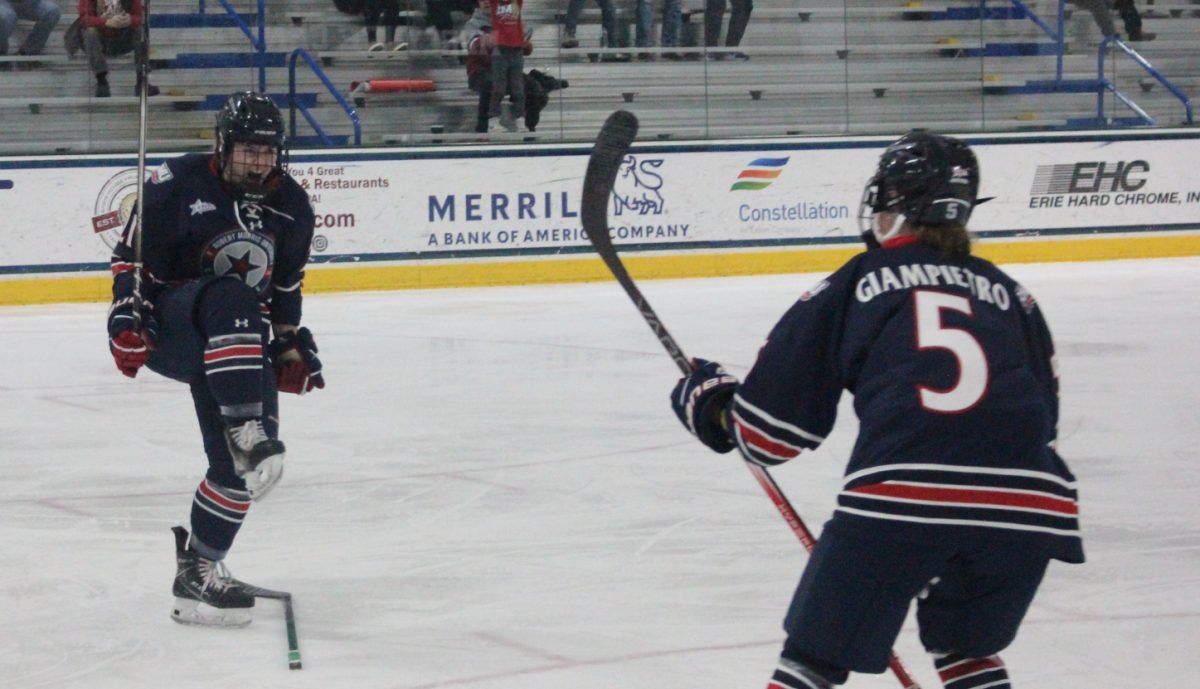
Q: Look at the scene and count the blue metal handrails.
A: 4